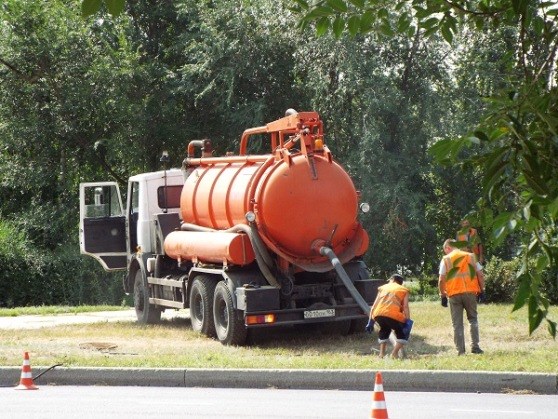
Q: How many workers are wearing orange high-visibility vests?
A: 3